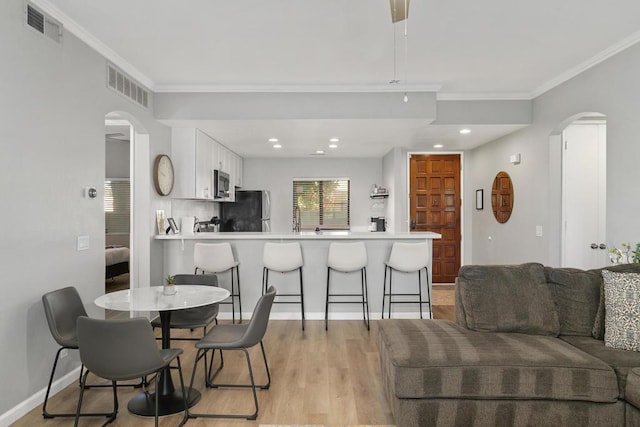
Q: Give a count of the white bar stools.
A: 4